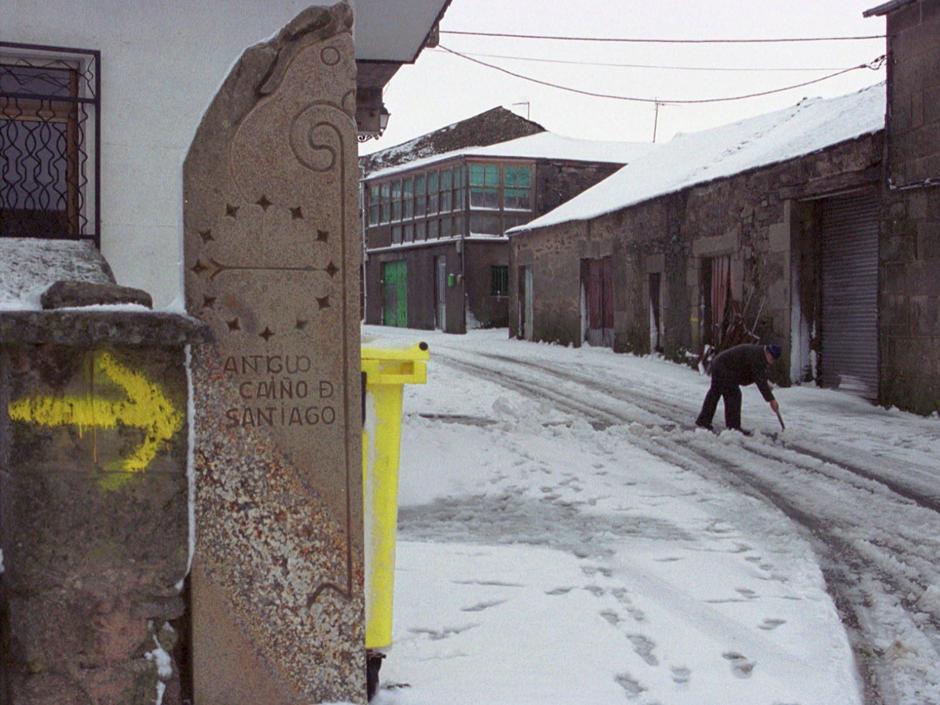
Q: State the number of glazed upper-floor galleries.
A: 1